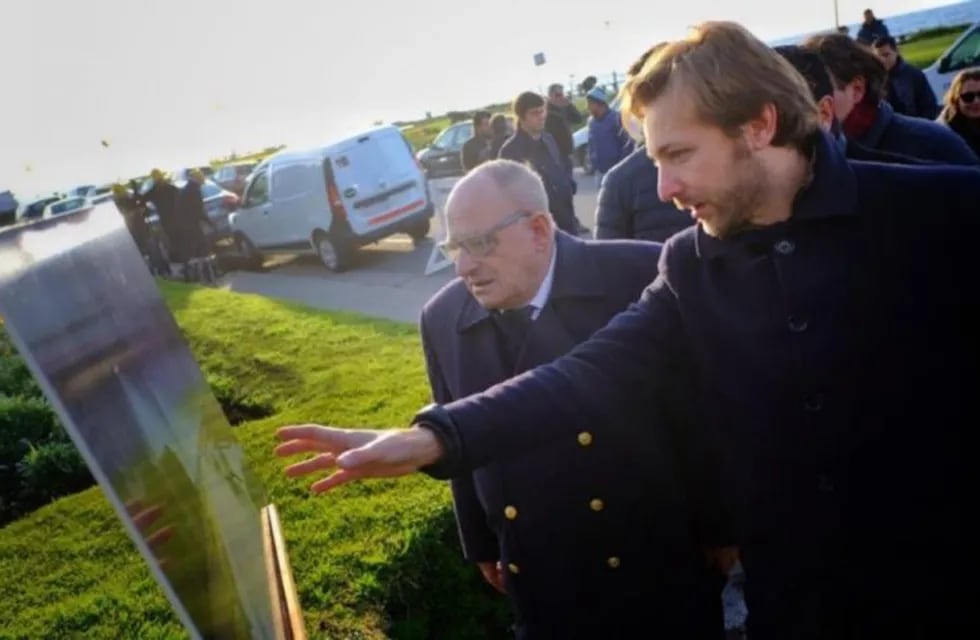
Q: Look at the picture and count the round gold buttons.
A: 5